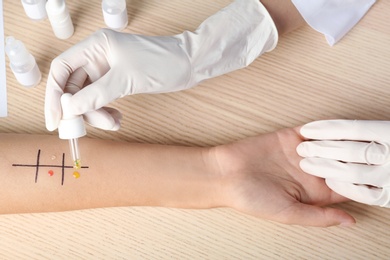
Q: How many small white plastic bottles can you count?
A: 4